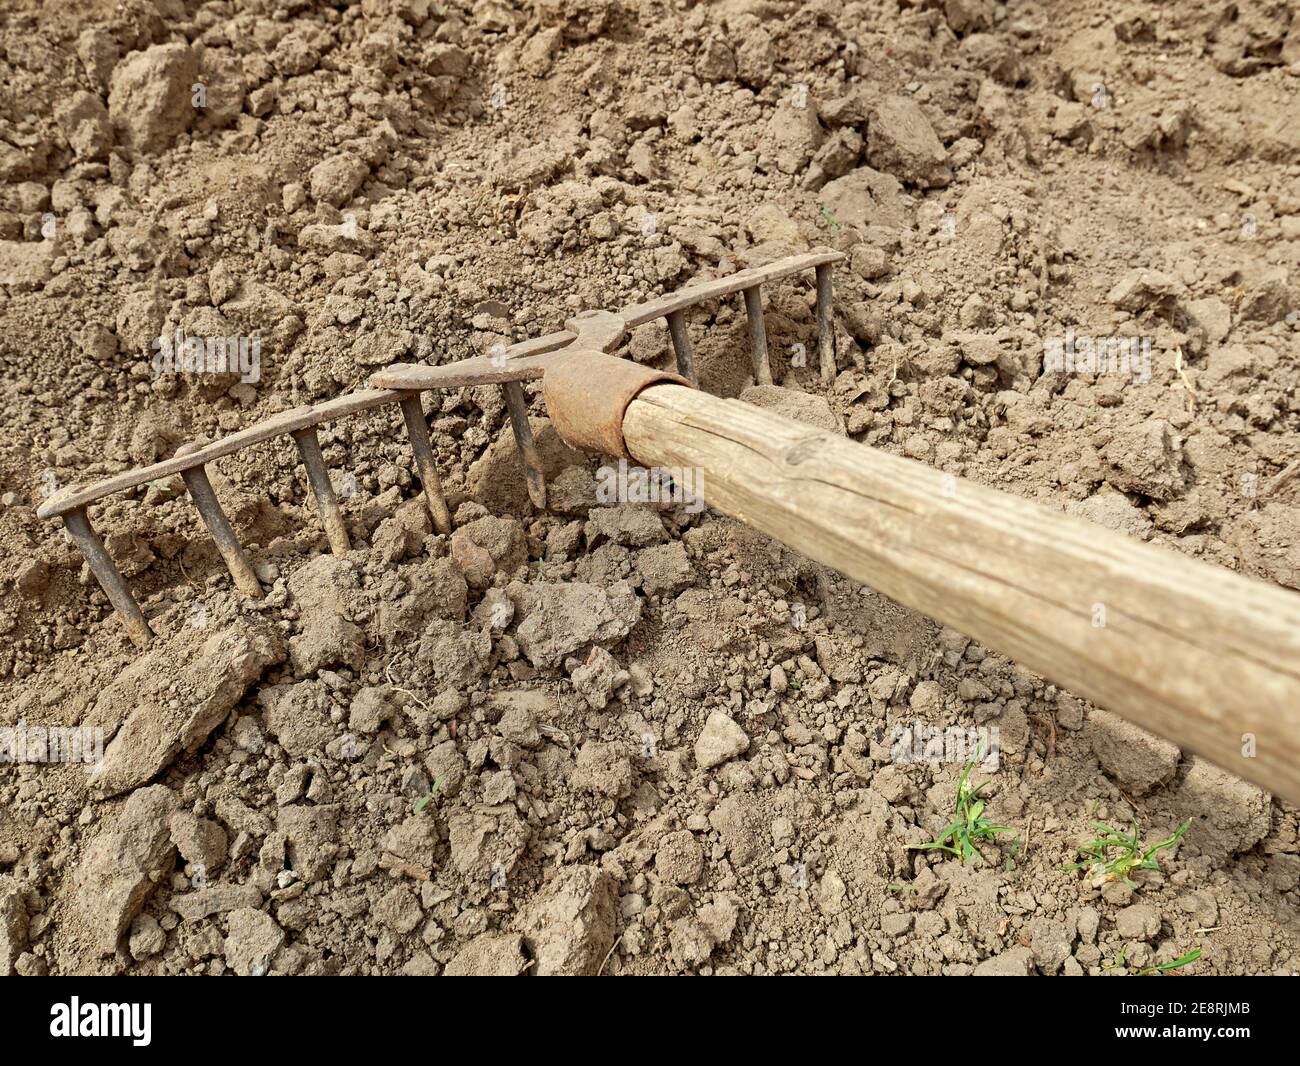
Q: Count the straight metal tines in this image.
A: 8